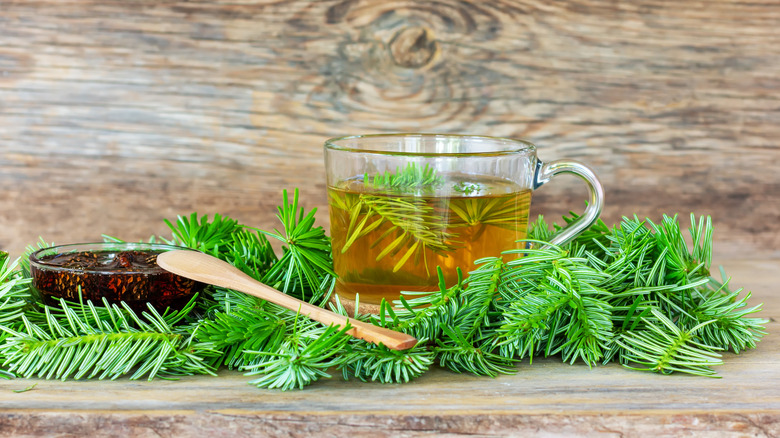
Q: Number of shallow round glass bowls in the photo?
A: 1